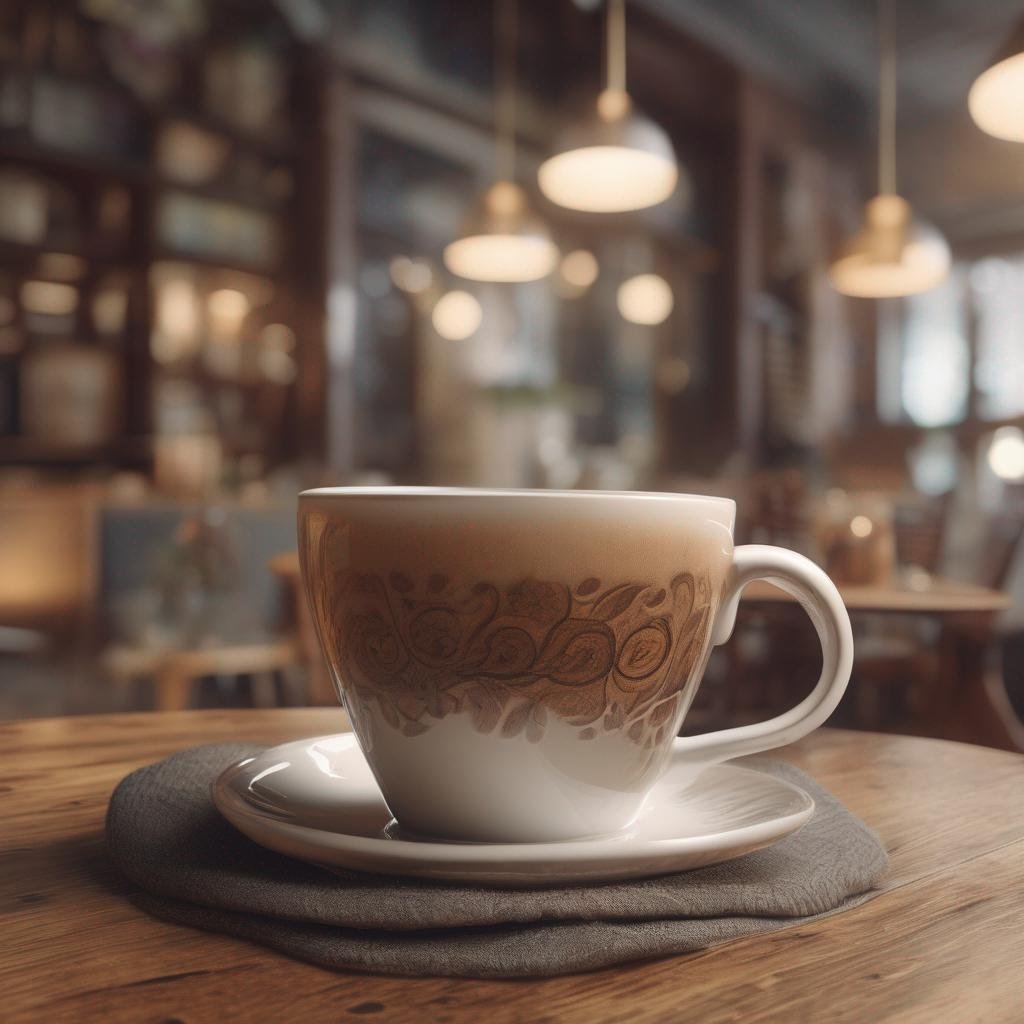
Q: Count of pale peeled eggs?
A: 0